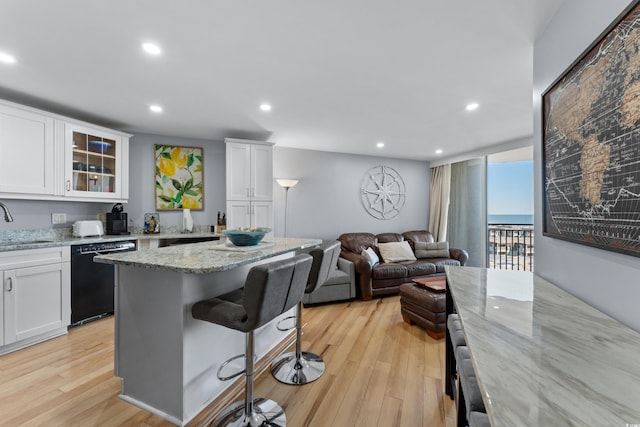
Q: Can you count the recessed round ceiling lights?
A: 7